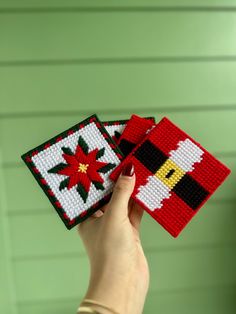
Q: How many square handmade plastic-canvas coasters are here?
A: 4